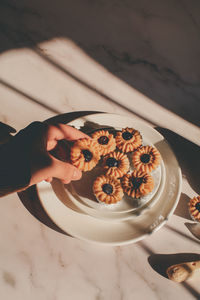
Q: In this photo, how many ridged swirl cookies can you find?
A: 8